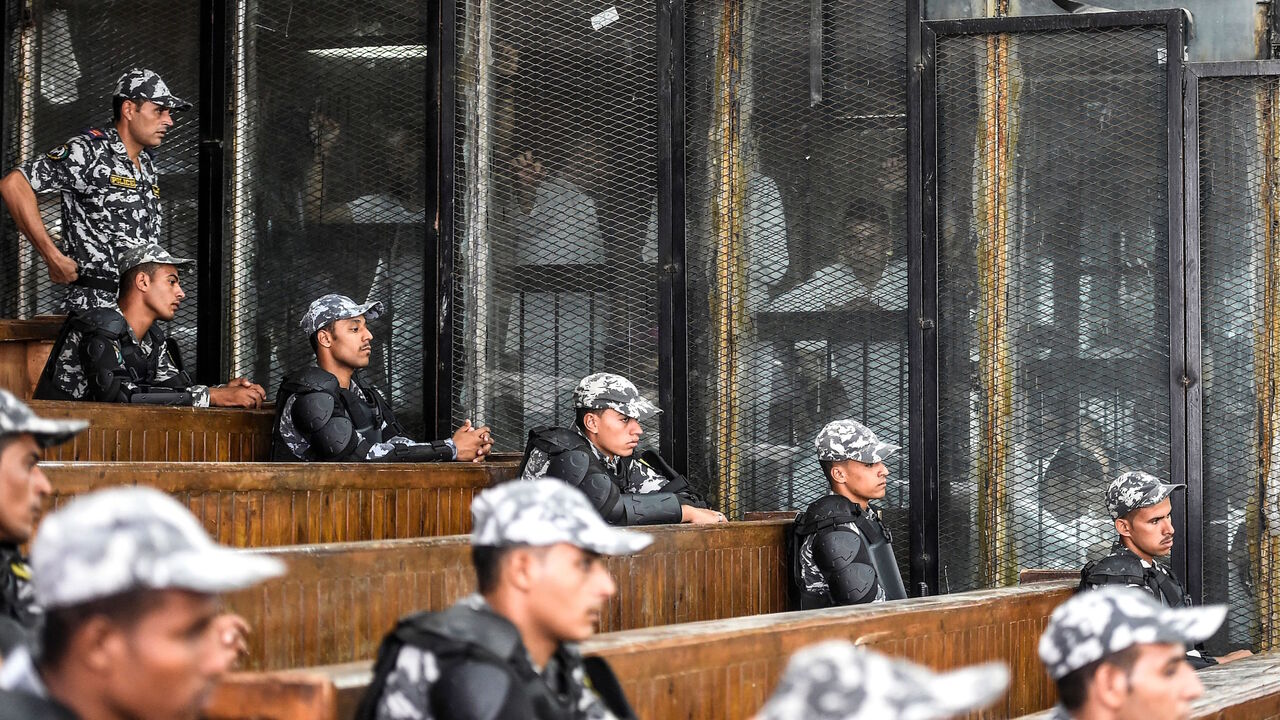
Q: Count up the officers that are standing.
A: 1